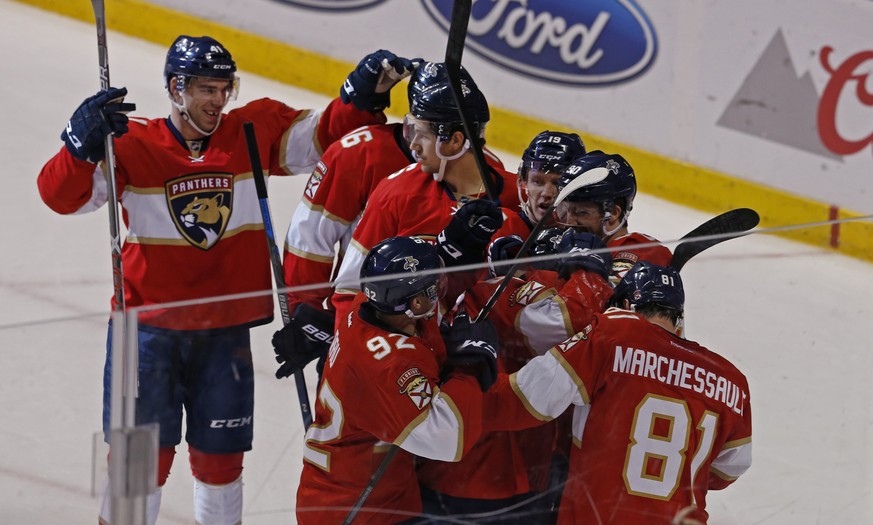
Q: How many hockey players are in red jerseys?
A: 8